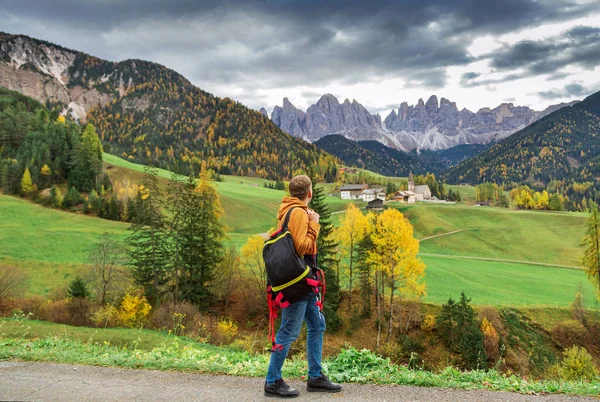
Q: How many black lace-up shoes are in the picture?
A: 2